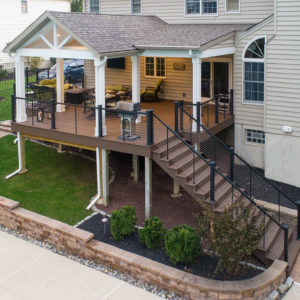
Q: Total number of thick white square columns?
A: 5